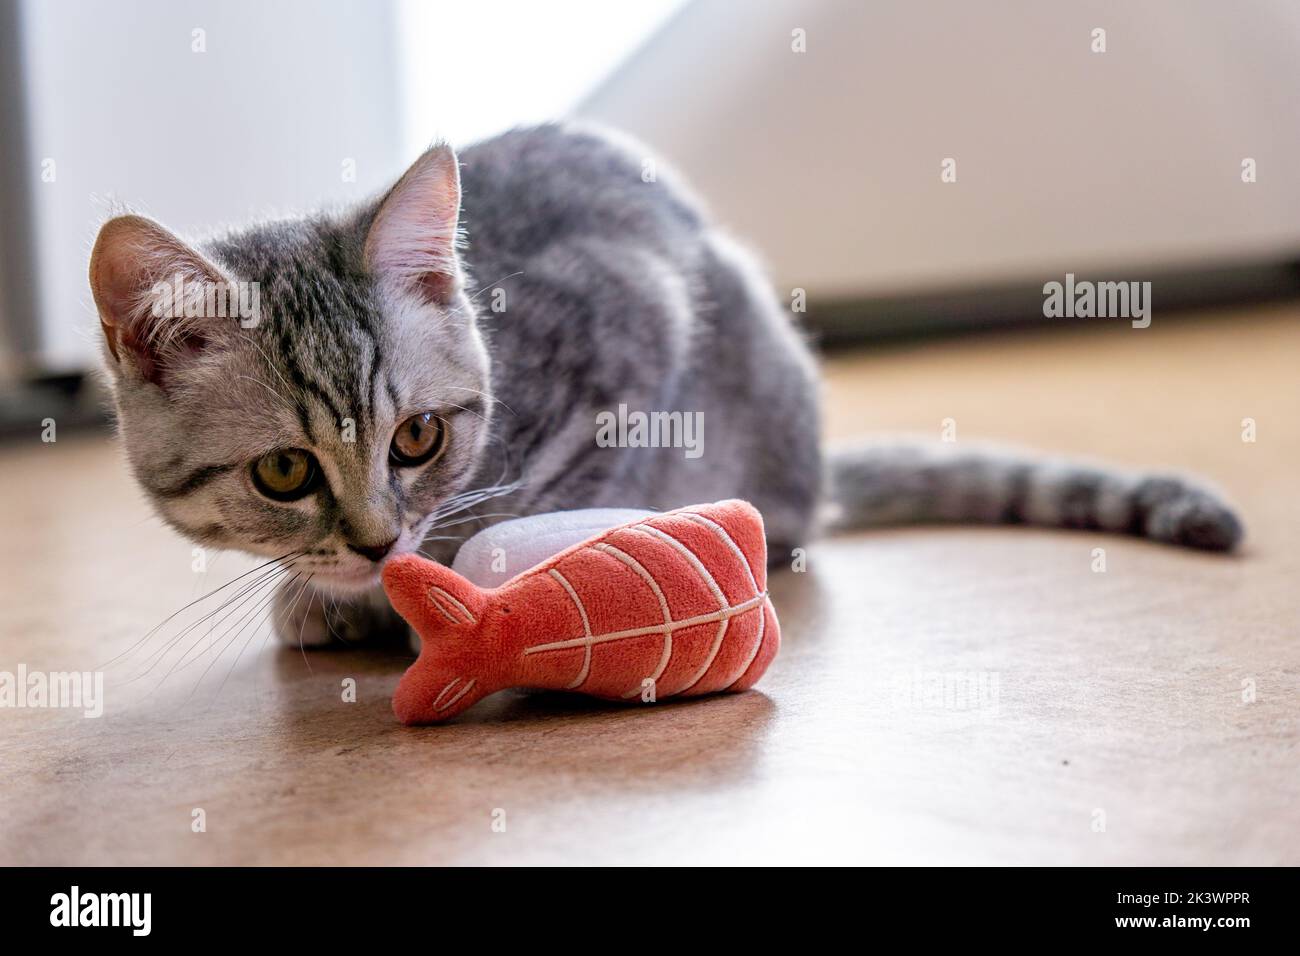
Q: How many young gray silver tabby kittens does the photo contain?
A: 1